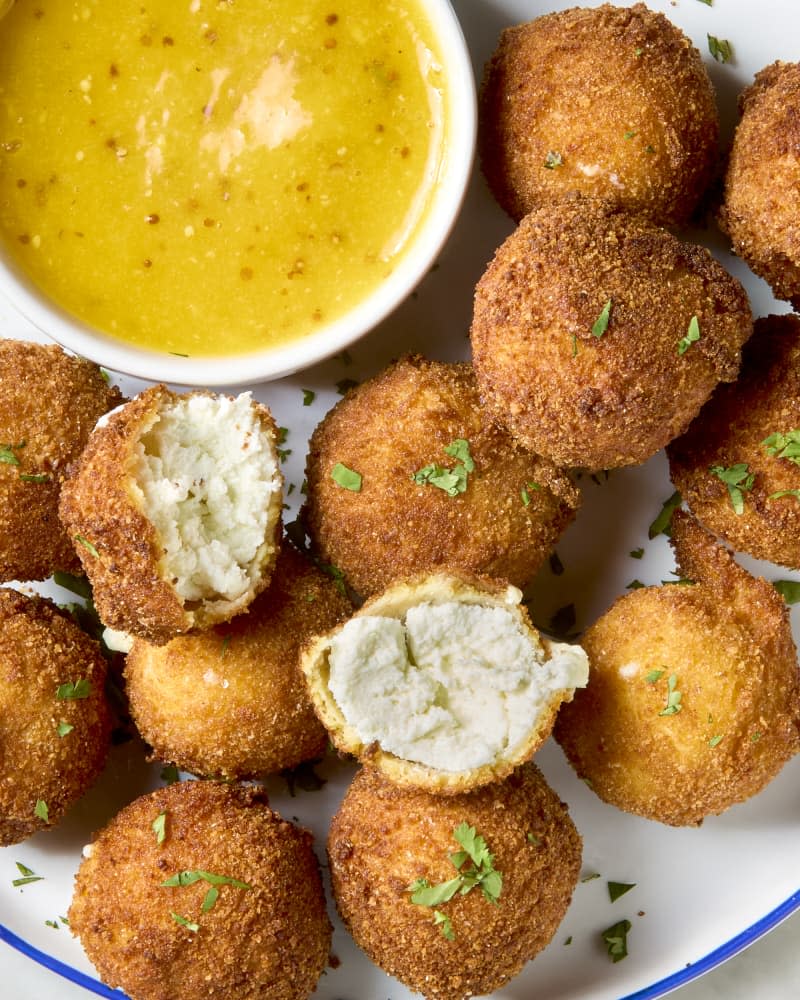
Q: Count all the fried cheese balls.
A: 13